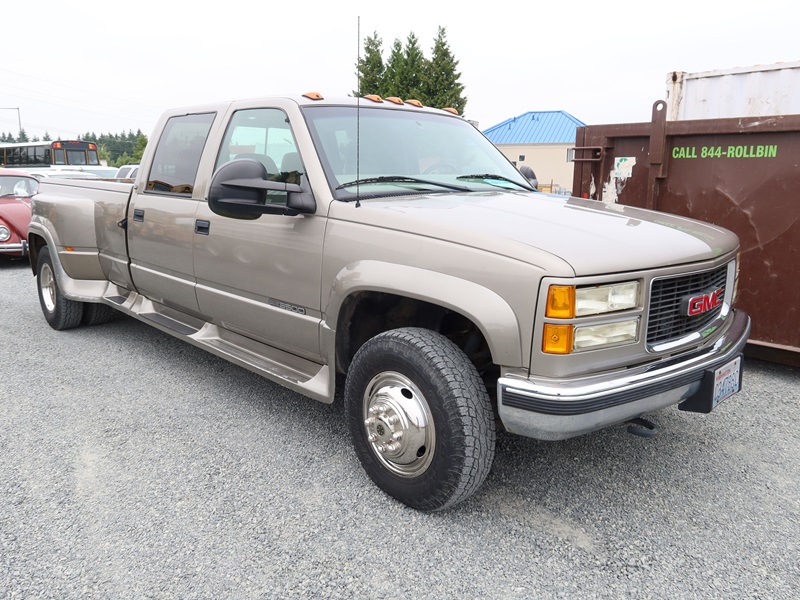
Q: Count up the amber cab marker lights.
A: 5